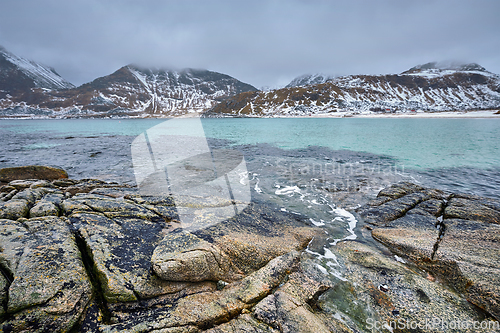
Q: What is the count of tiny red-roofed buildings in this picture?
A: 2